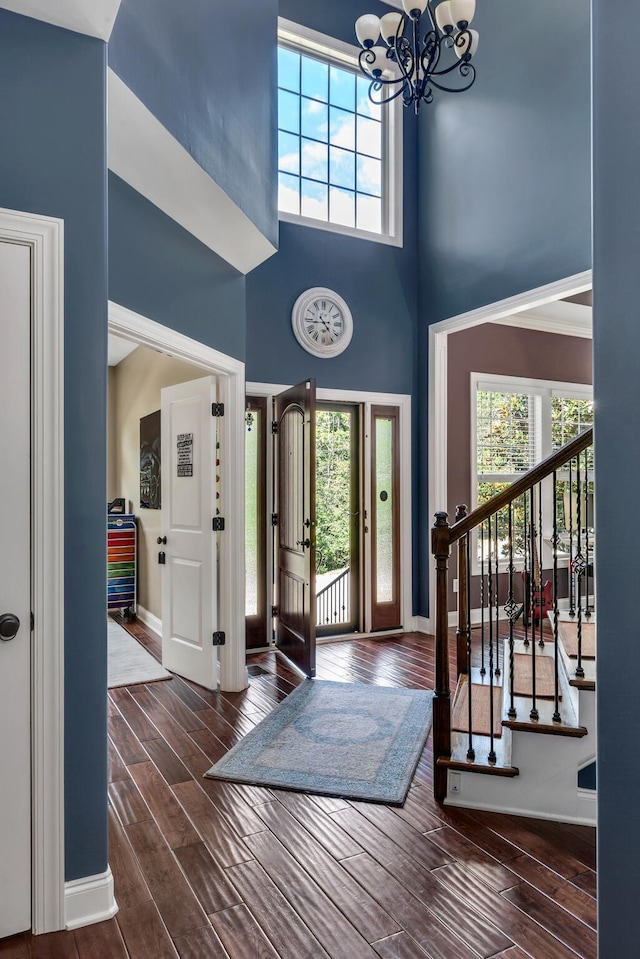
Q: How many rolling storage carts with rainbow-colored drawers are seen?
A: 1